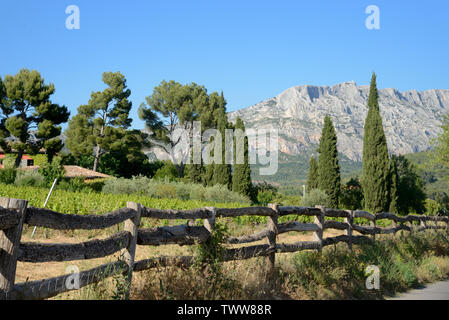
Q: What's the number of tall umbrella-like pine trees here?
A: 3